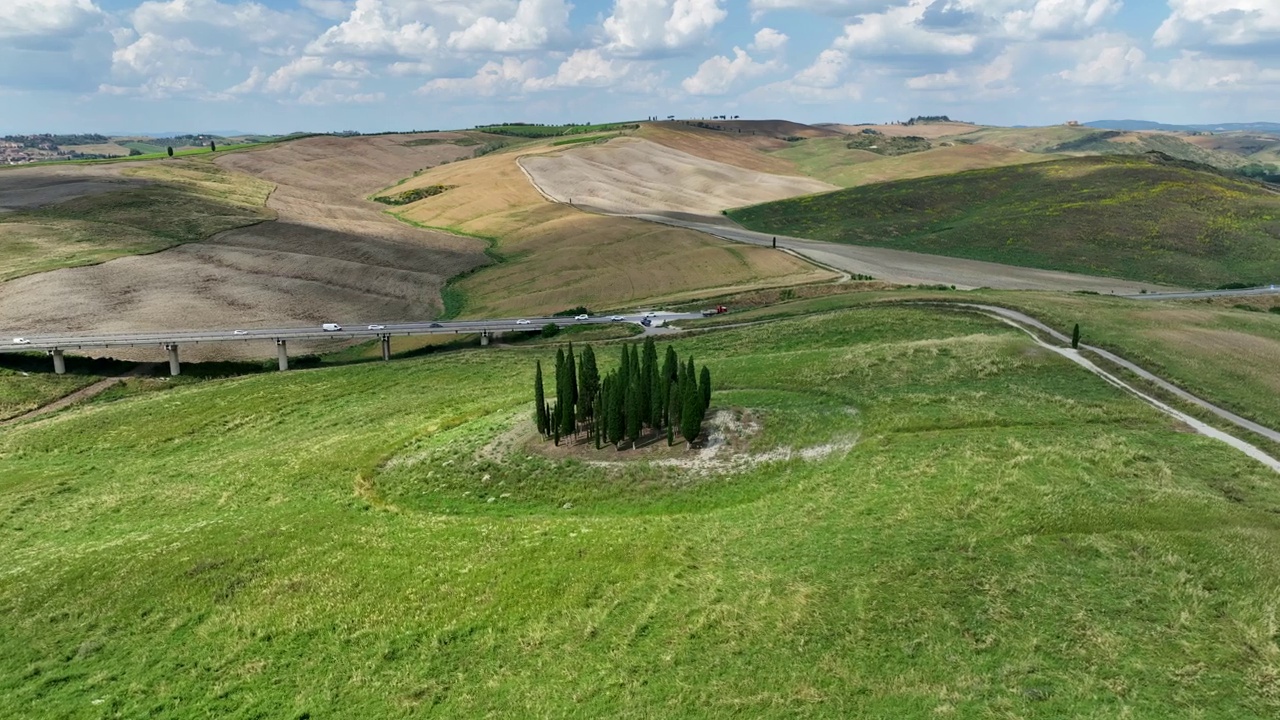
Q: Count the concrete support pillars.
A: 5